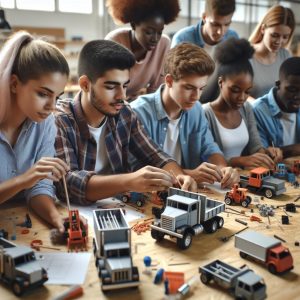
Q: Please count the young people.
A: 8